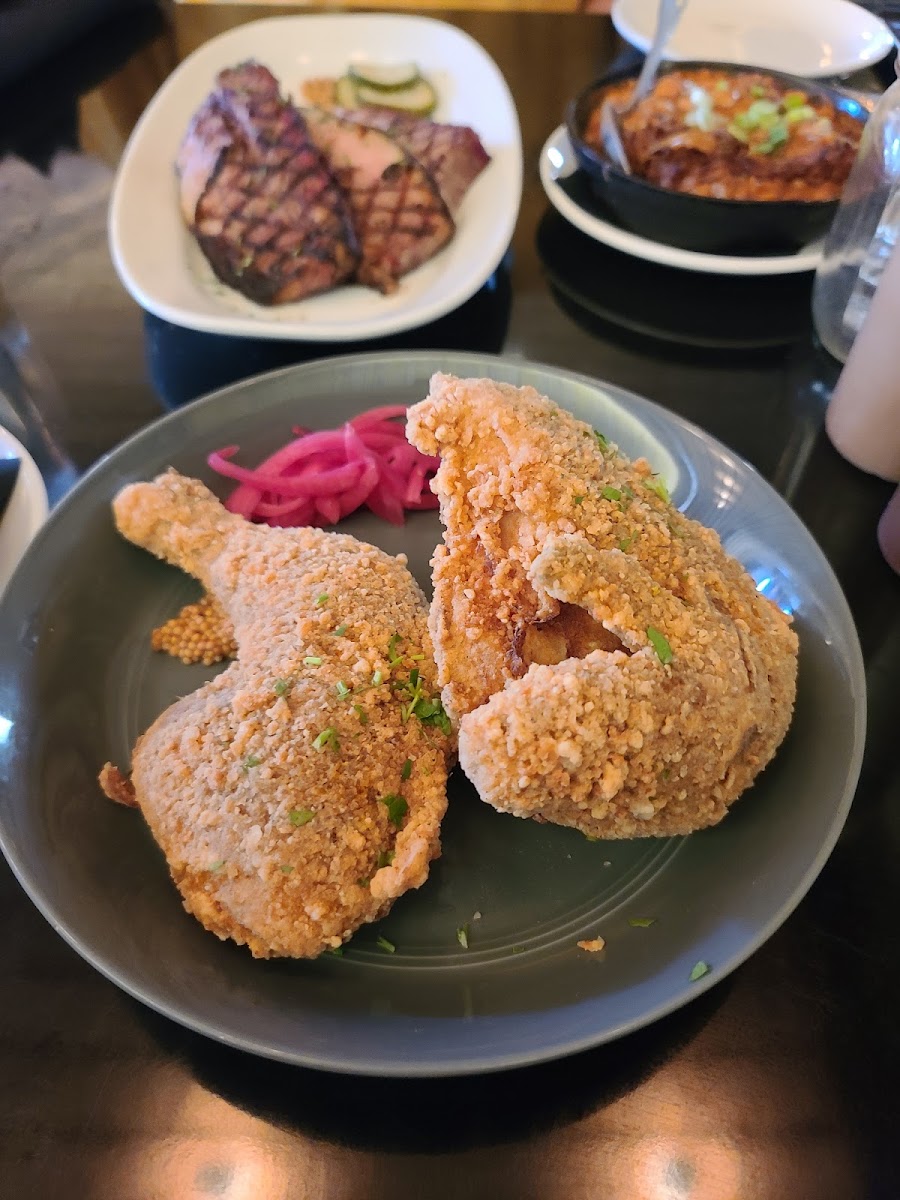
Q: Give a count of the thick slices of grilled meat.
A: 3